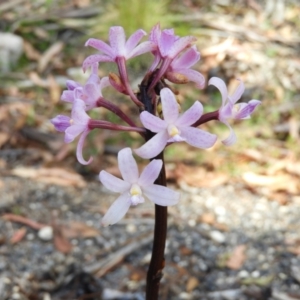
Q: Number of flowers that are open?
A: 8